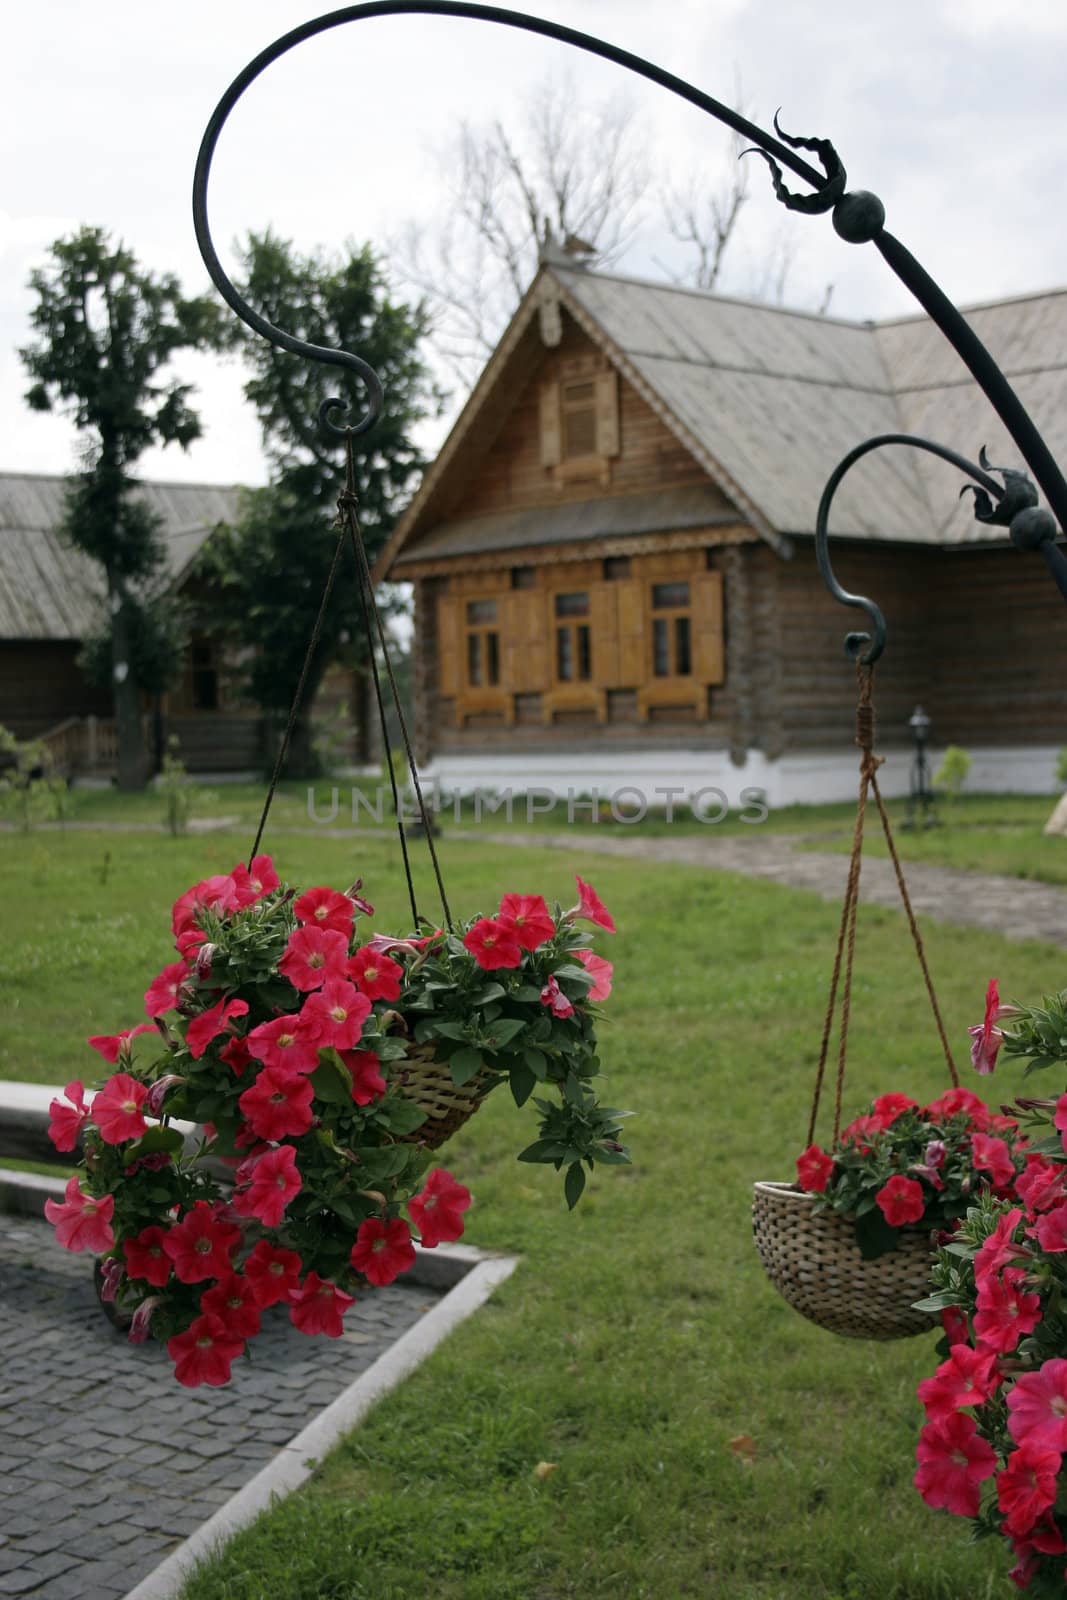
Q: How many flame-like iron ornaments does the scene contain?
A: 2